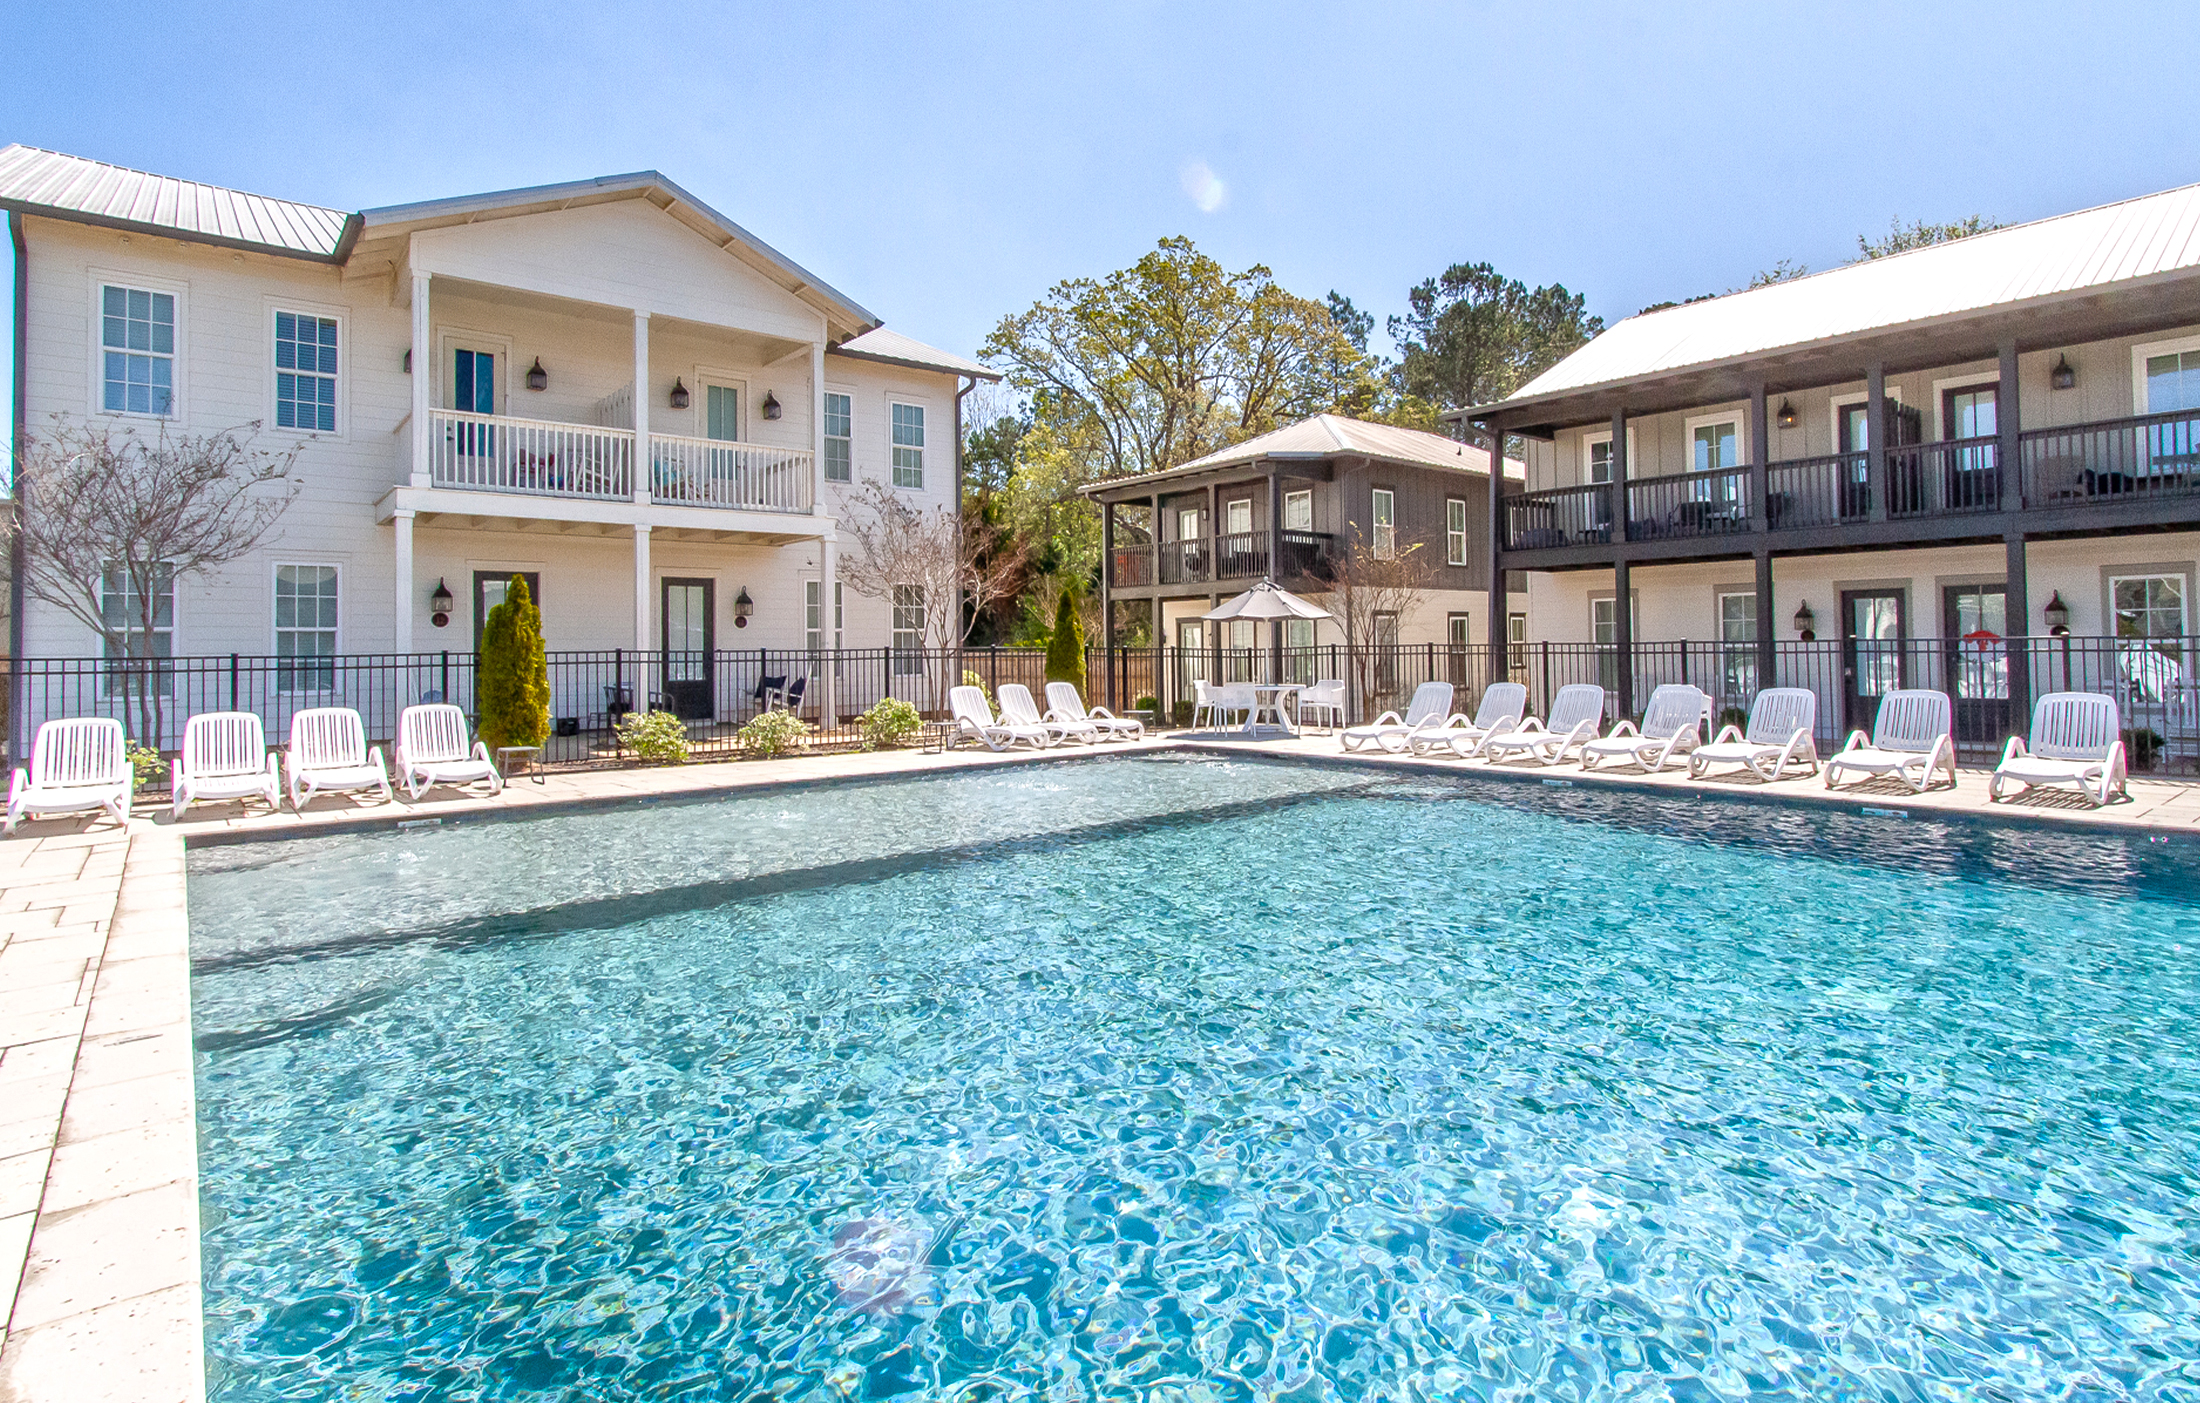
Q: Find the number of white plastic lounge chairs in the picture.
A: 14